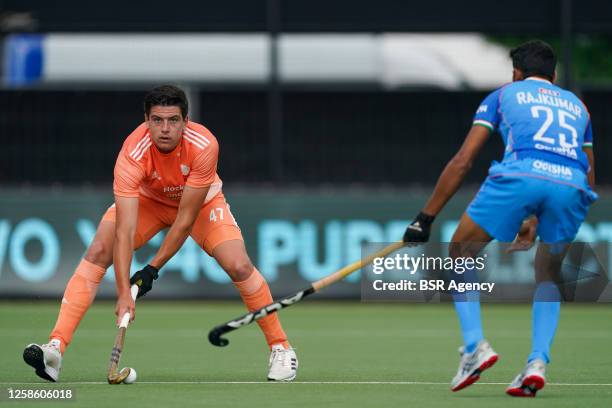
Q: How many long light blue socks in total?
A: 2